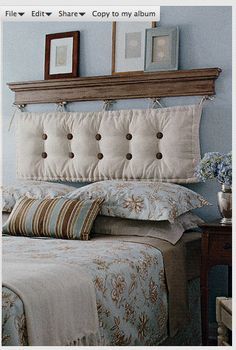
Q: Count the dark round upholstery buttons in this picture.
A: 10